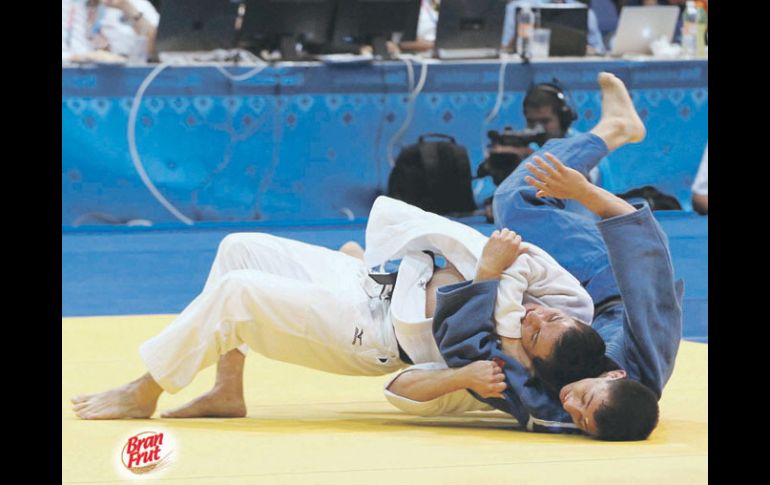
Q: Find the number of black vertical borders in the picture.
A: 2